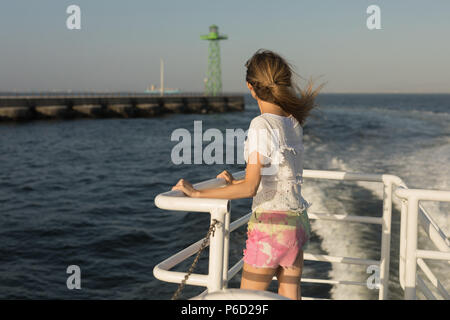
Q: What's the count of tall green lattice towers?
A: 1